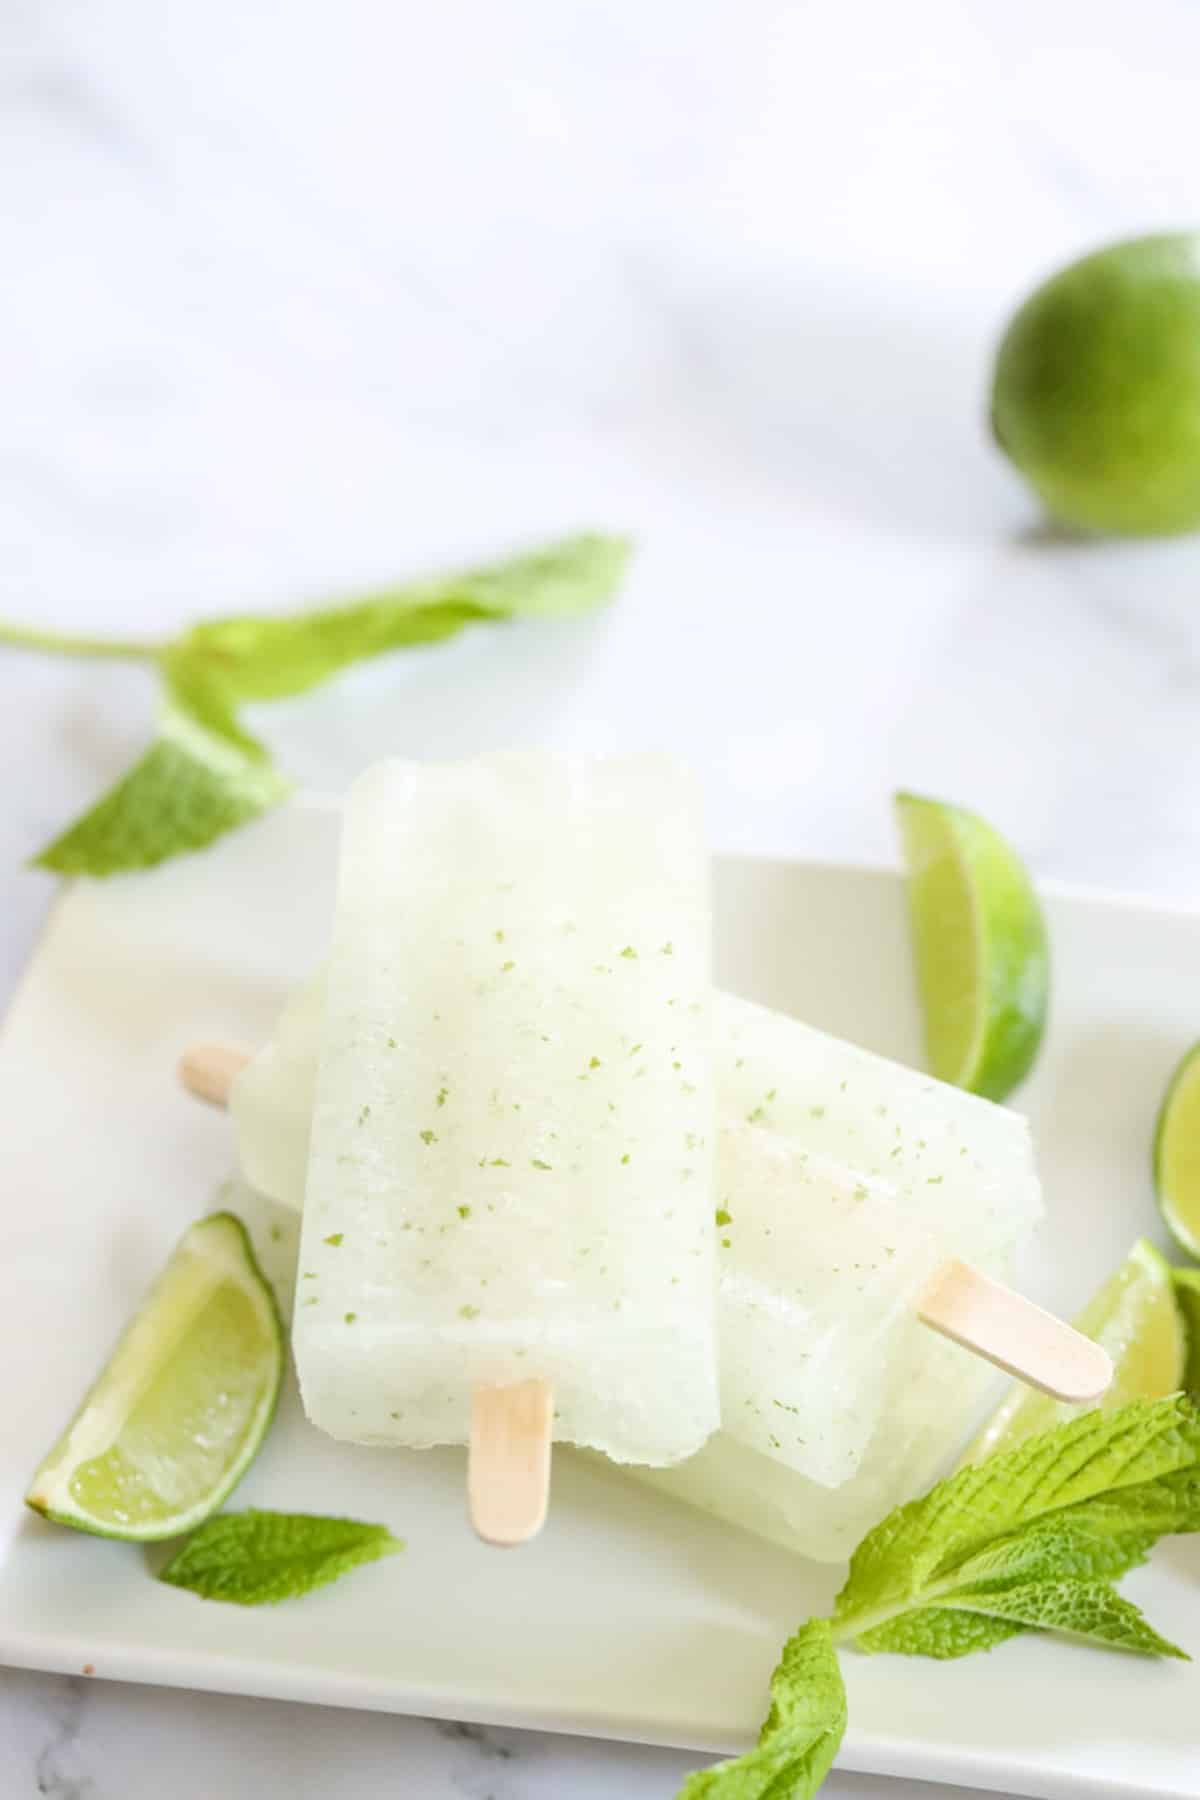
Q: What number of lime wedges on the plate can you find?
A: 4